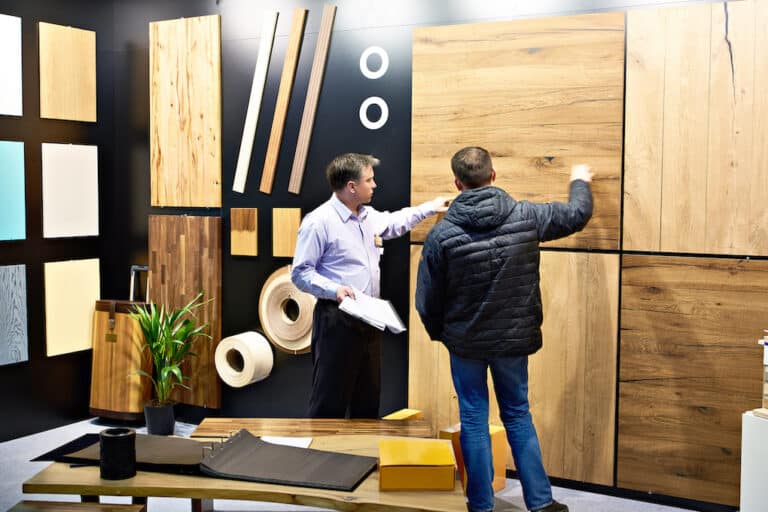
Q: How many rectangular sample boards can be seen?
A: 14